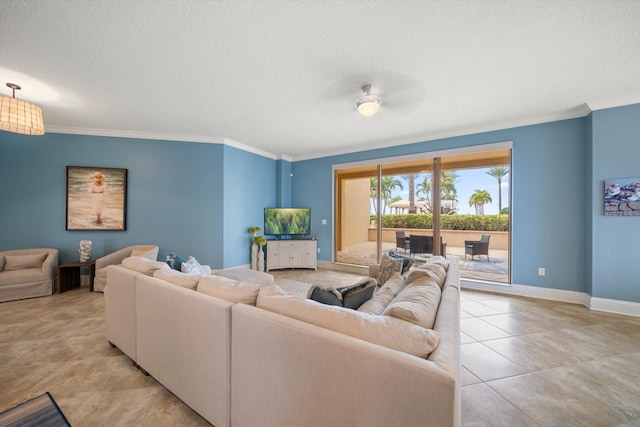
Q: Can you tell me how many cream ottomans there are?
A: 1